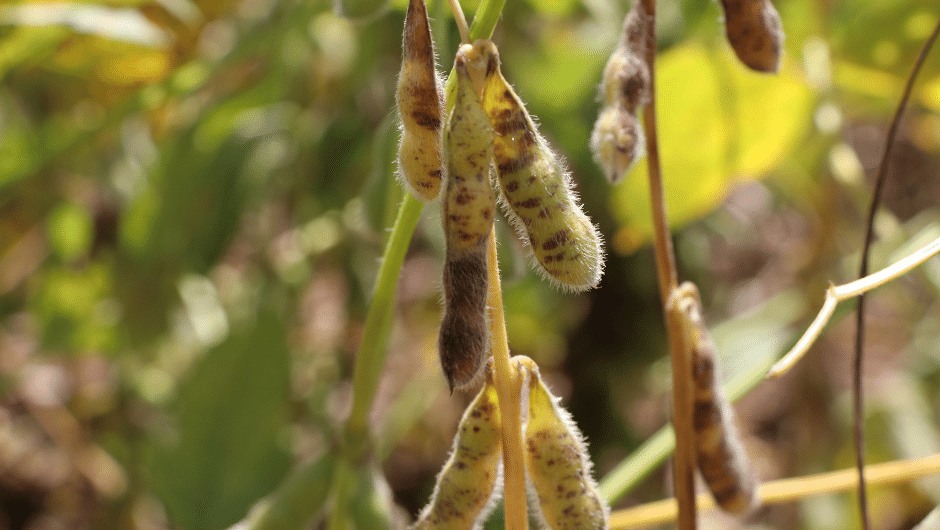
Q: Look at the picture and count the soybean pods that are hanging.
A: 8